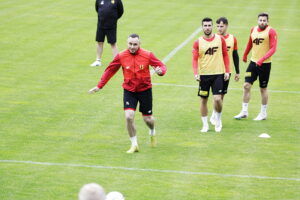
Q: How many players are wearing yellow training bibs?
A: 3